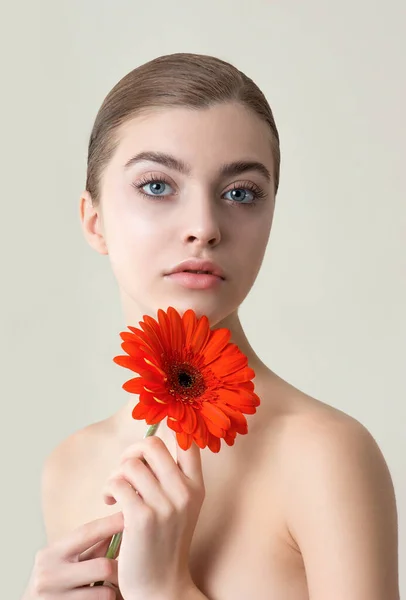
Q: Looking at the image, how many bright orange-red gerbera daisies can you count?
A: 1